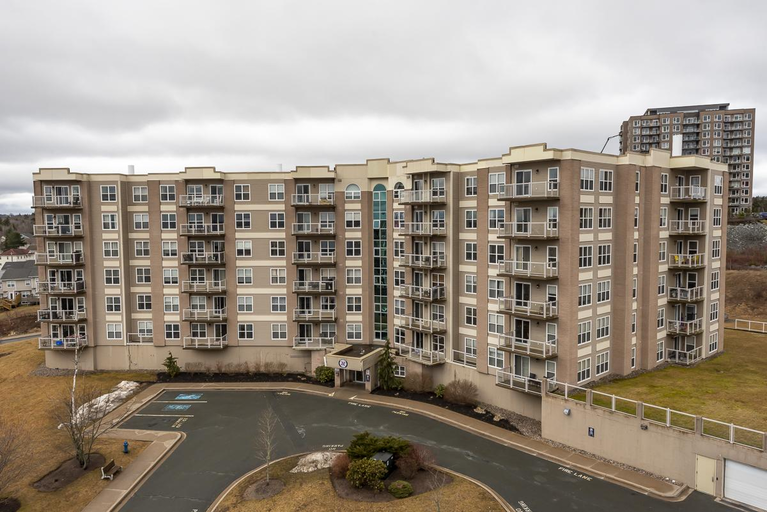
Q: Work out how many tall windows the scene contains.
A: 1